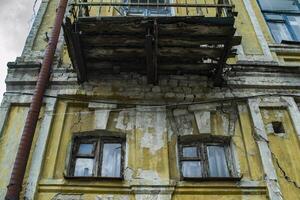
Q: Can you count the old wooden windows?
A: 2